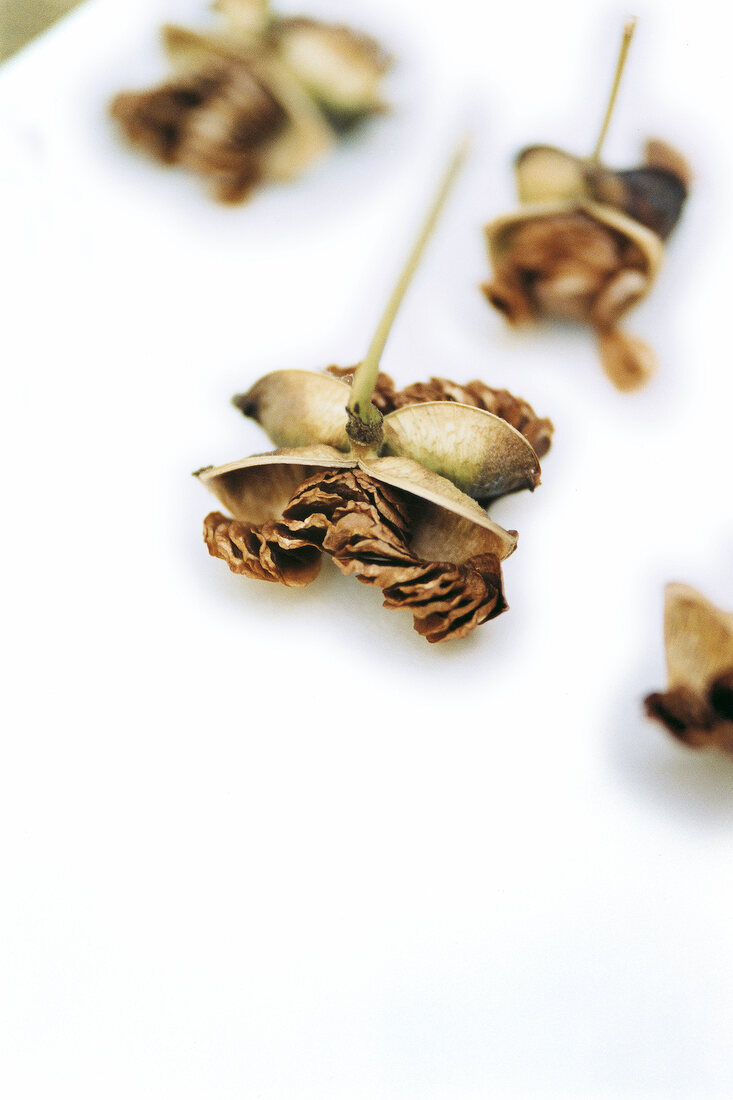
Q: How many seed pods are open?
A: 4